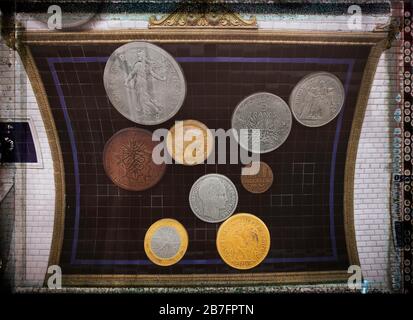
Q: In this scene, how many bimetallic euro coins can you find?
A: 1